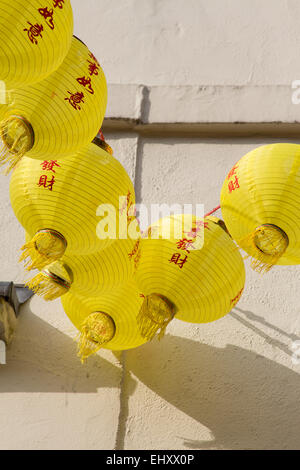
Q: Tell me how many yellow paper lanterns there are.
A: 7